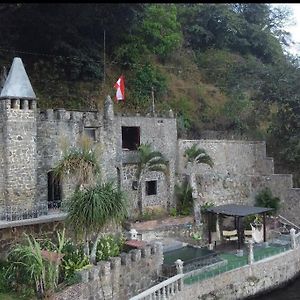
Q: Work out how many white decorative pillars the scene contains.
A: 3